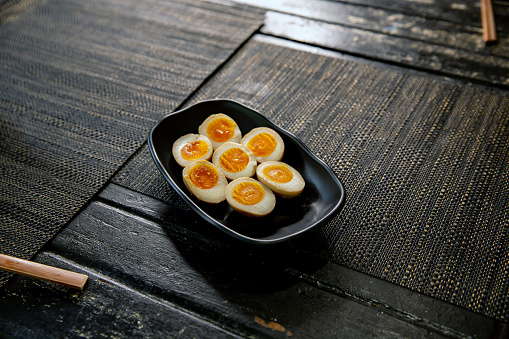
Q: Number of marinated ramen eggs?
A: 7